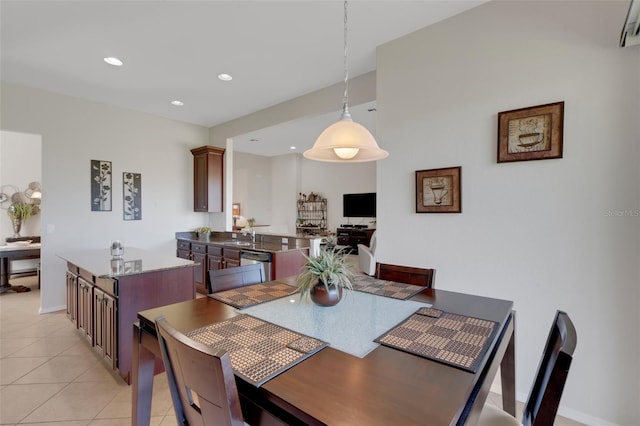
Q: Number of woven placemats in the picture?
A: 4